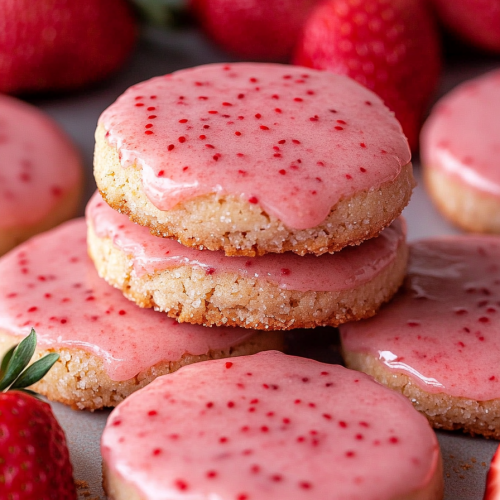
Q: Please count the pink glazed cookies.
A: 7